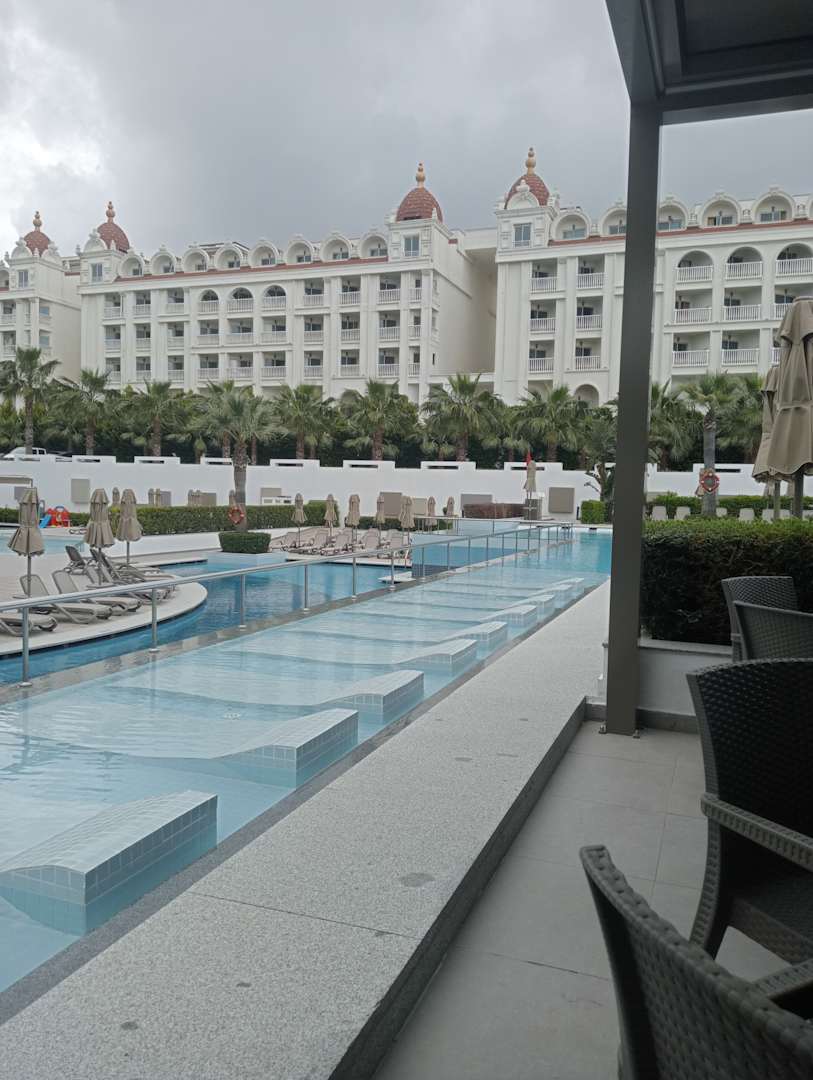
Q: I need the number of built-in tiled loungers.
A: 9